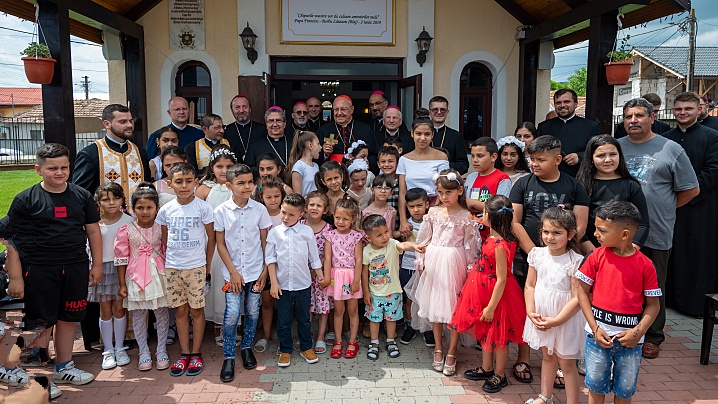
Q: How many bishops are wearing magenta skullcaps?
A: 5